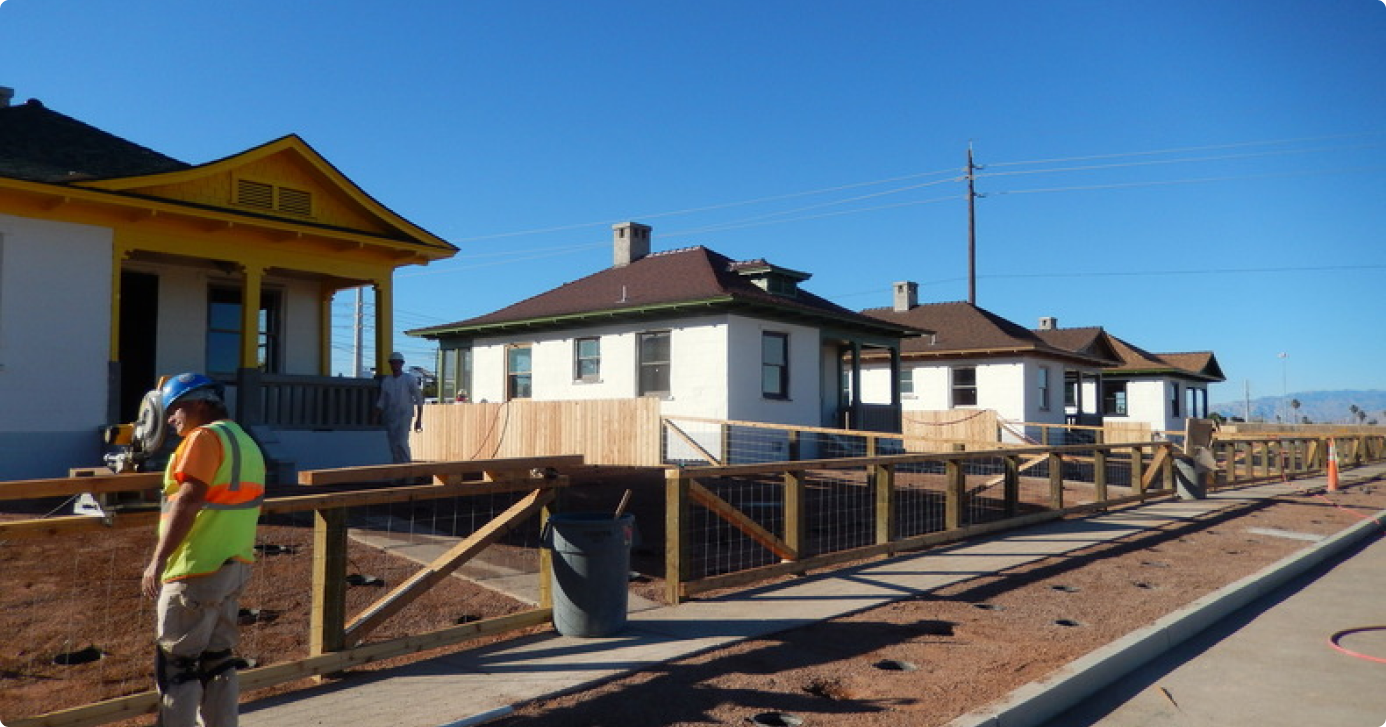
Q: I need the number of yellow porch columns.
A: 4